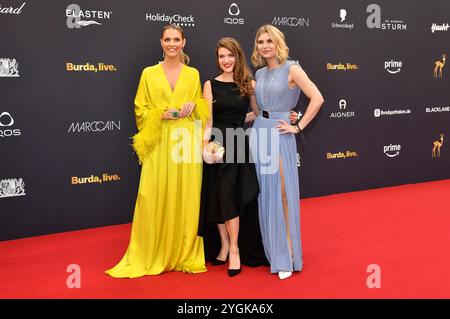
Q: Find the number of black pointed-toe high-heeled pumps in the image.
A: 2